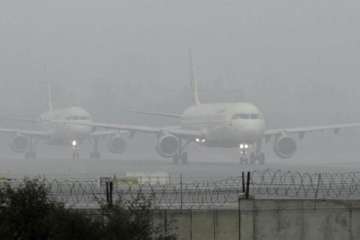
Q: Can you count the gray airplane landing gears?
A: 6